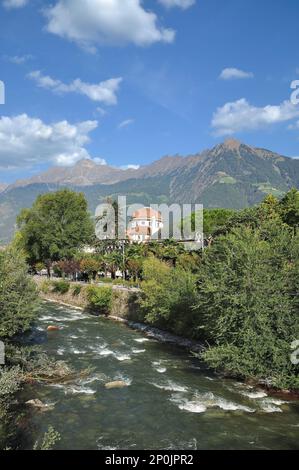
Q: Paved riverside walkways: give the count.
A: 1